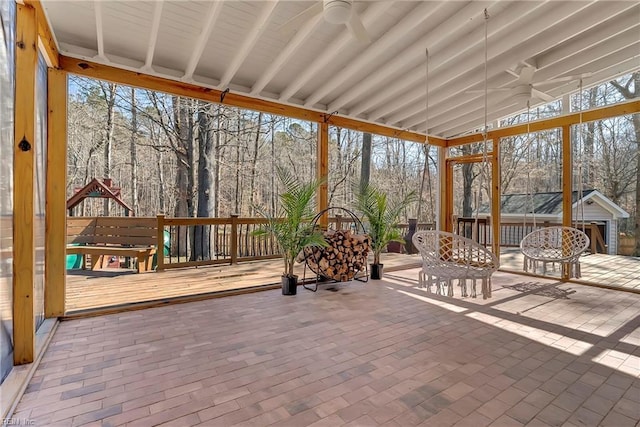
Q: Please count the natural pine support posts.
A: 6